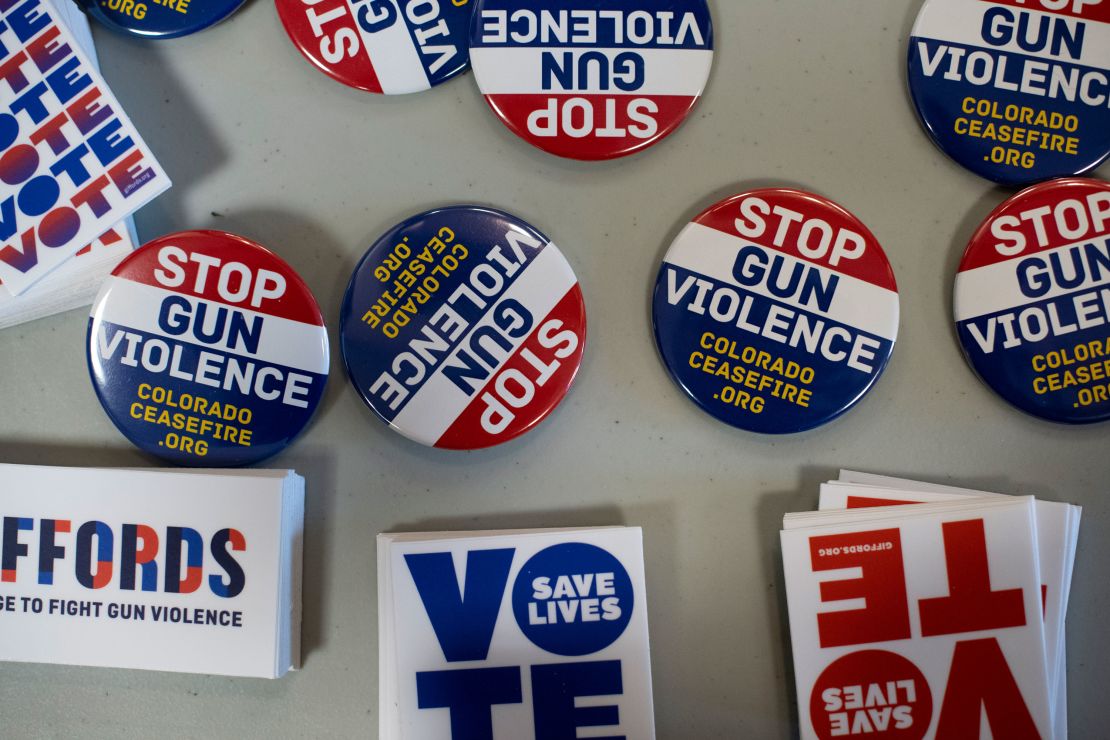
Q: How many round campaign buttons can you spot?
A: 8